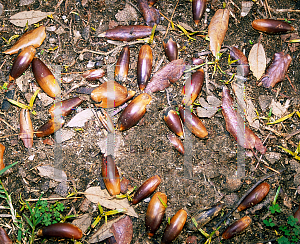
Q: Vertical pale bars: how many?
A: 4